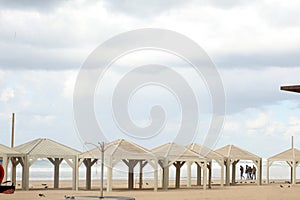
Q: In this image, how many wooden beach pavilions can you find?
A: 7